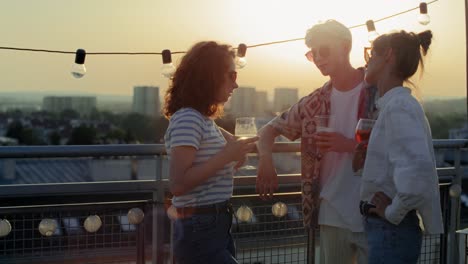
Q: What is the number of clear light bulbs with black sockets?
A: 5